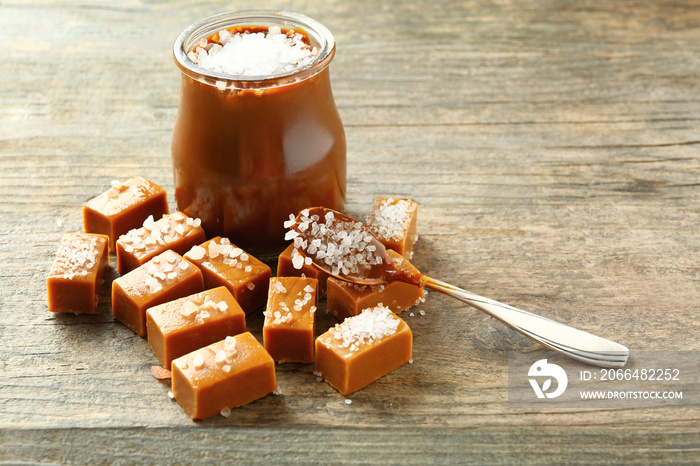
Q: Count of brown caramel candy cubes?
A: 12